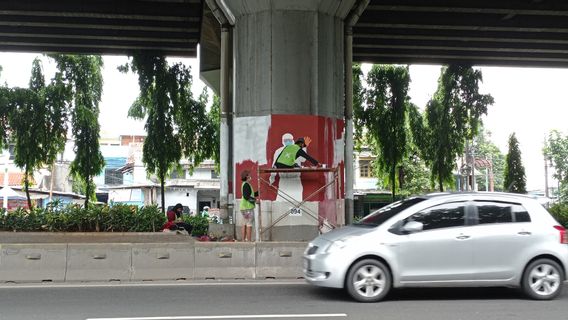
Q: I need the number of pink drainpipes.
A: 0